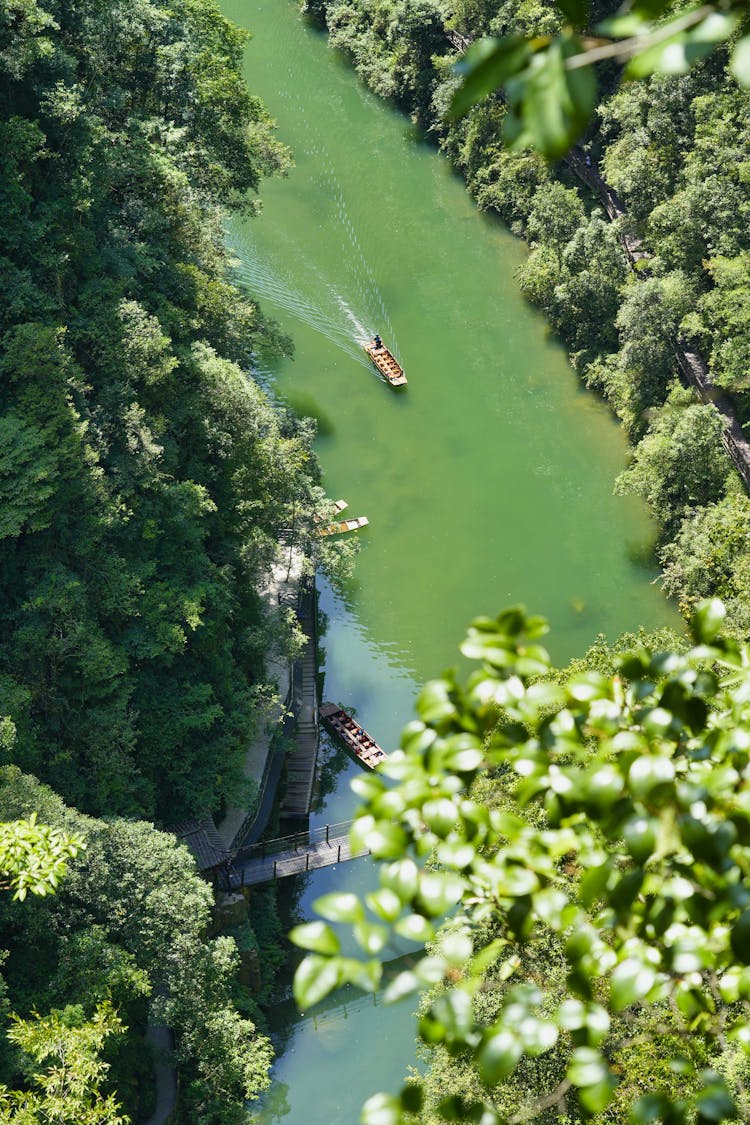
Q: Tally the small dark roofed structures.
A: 1